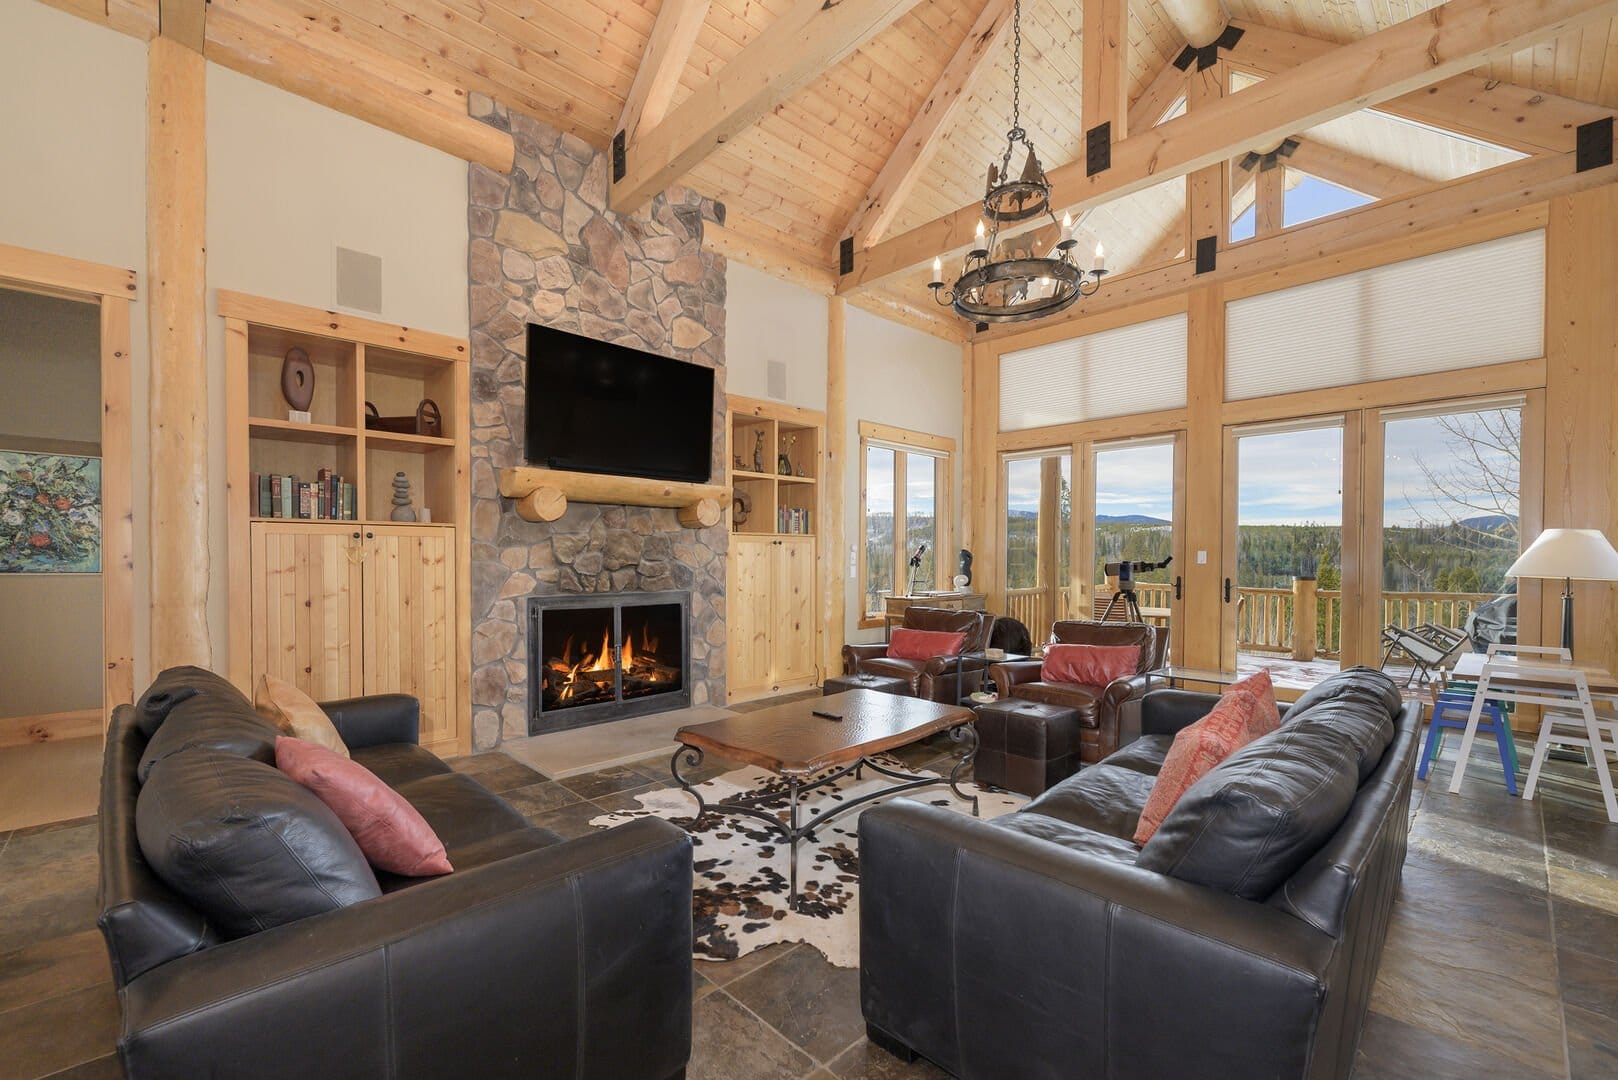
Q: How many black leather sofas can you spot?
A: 2